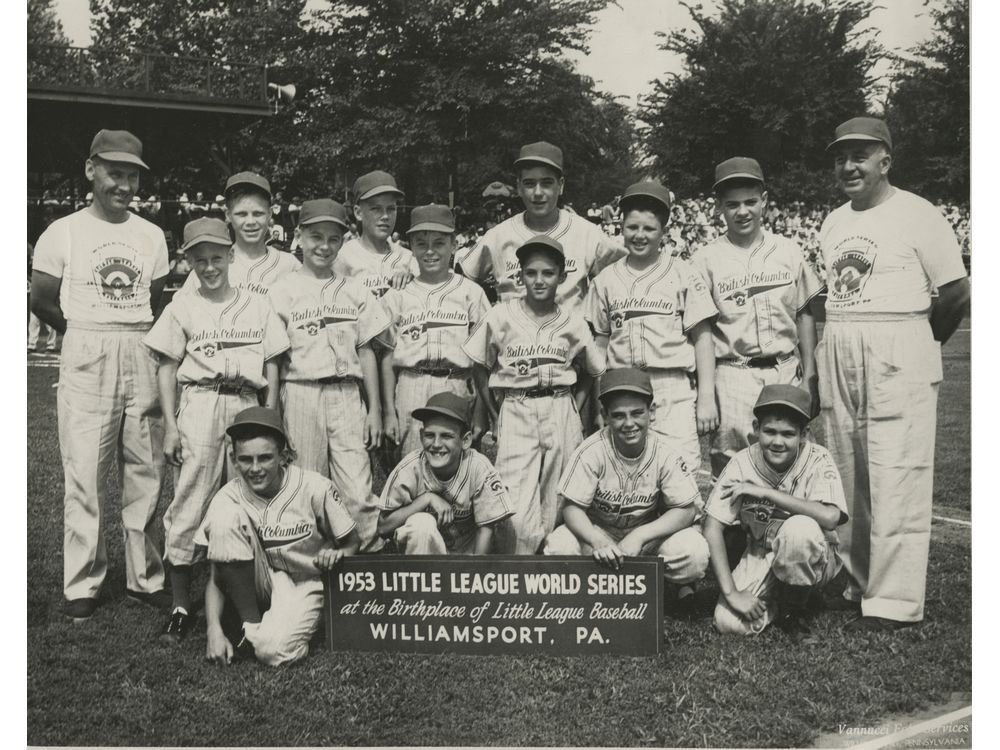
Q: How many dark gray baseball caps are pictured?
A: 15